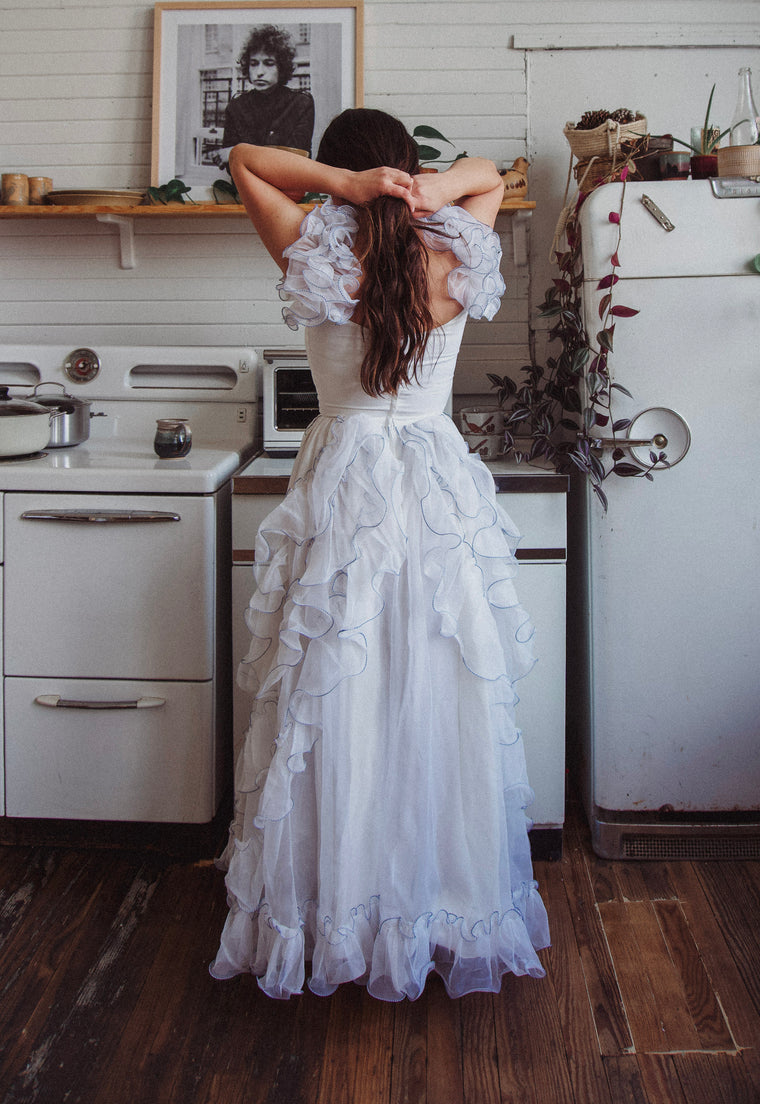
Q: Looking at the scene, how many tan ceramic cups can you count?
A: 2